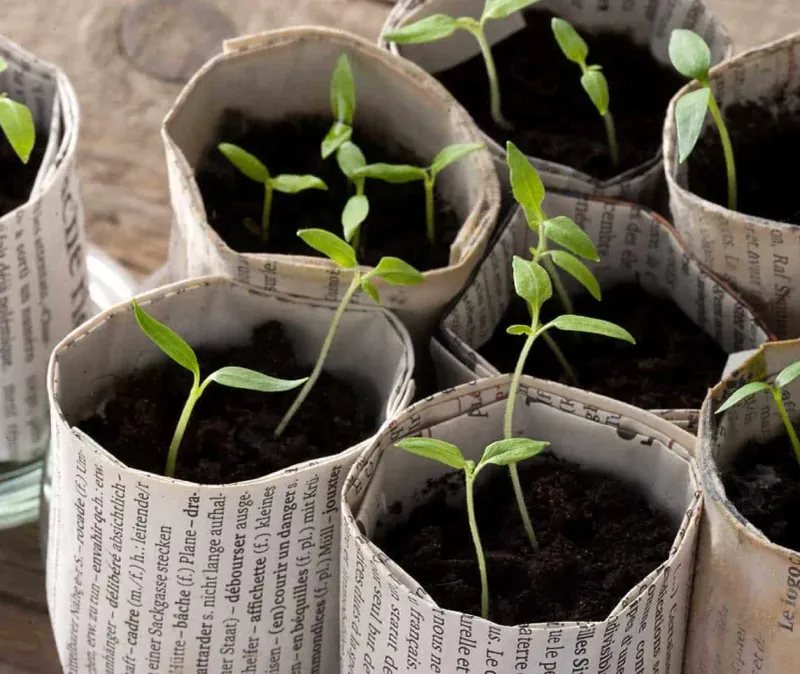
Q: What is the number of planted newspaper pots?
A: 8